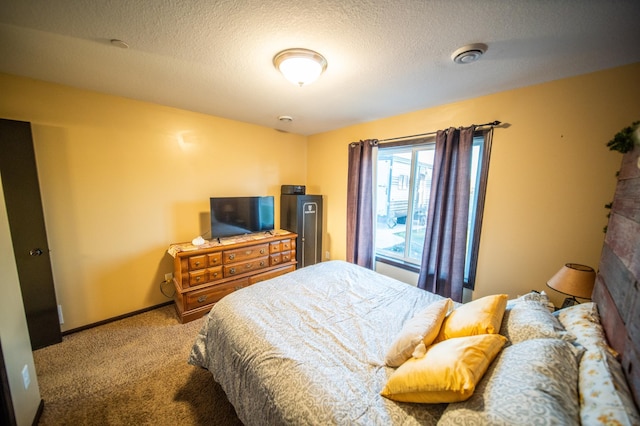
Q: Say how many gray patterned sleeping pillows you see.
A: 2